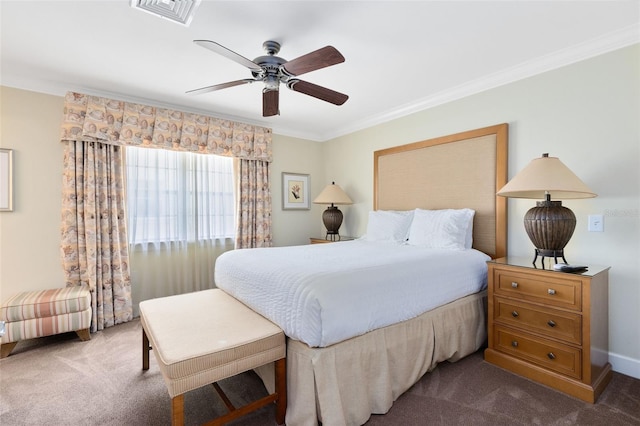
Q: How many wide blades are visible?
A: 5